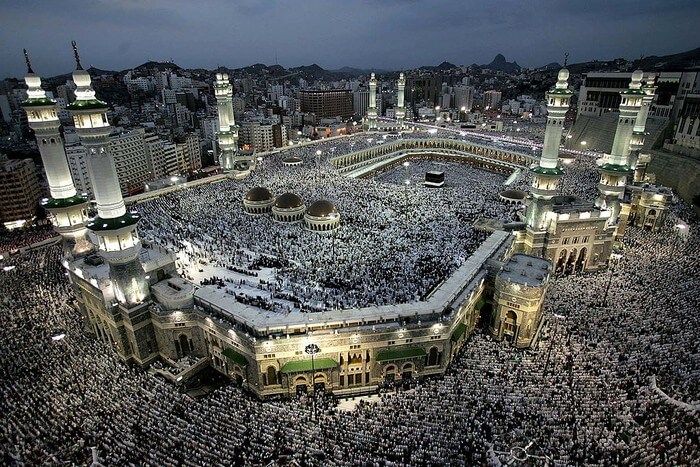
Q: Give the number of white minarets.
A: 9